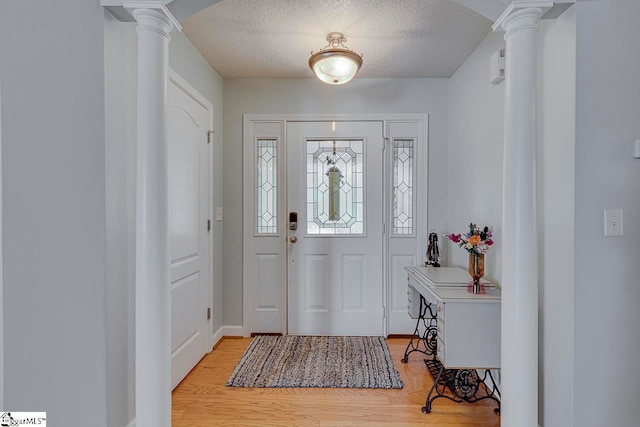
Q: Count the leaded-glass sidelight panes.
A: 2